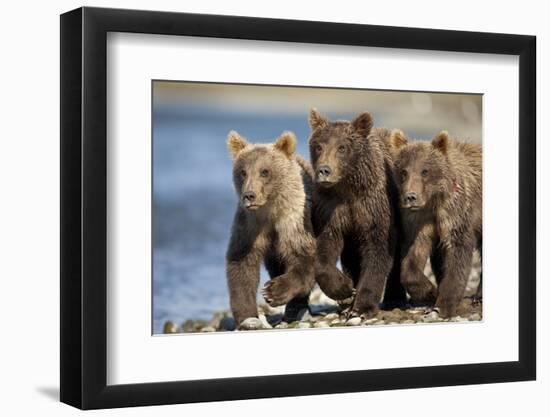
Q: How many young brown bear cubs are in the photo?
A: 3